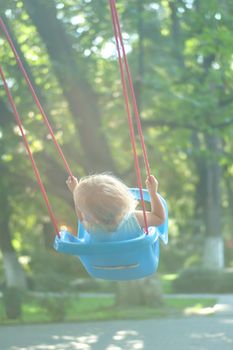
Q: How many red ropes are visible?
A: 4